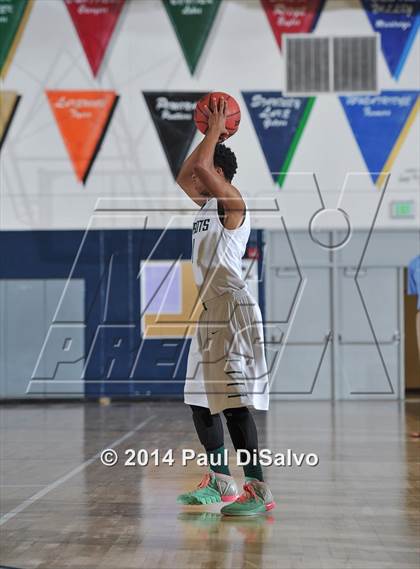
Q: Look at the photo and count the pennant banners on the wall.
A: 10